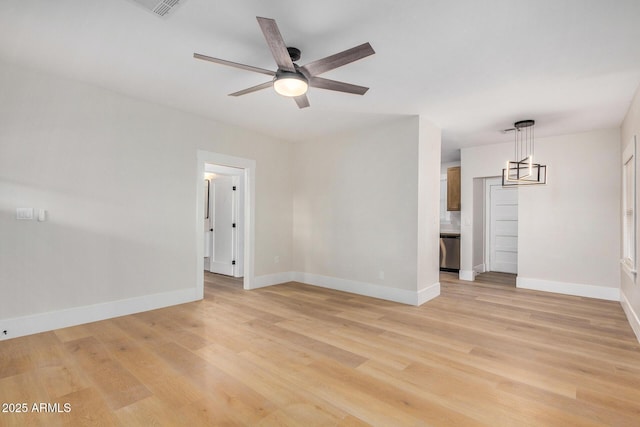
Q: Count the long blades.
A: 6